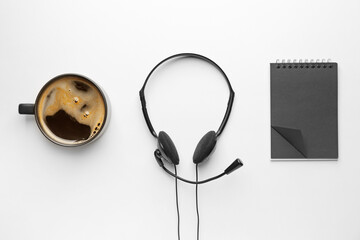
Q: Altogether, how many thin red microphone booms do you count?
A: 0